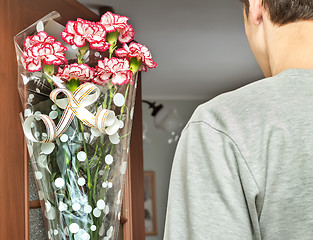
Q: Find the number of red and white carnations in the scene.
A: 6